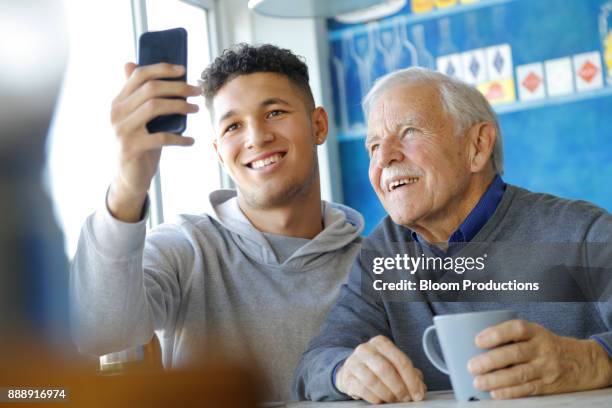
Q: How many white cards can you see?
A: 6